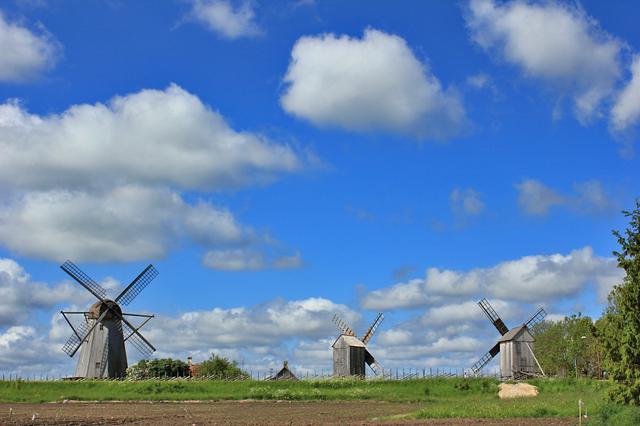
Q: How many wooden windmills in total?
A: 3